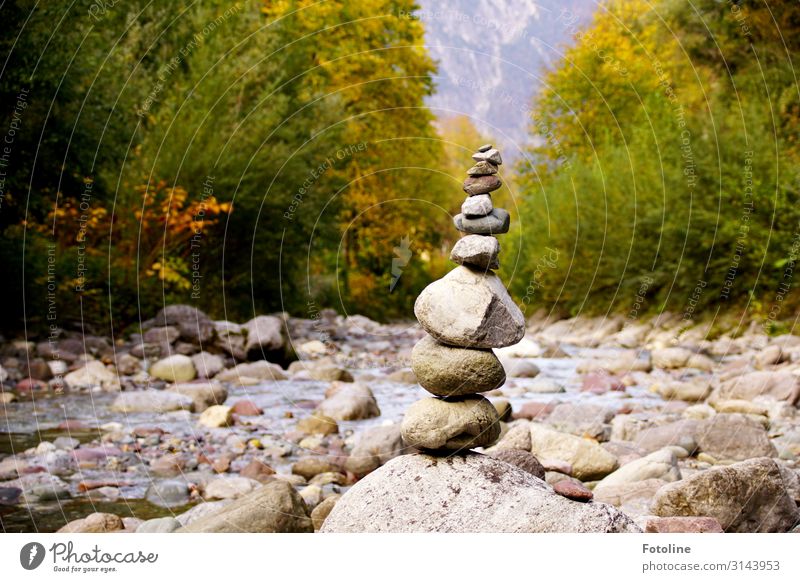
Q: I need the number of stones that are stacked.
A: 10